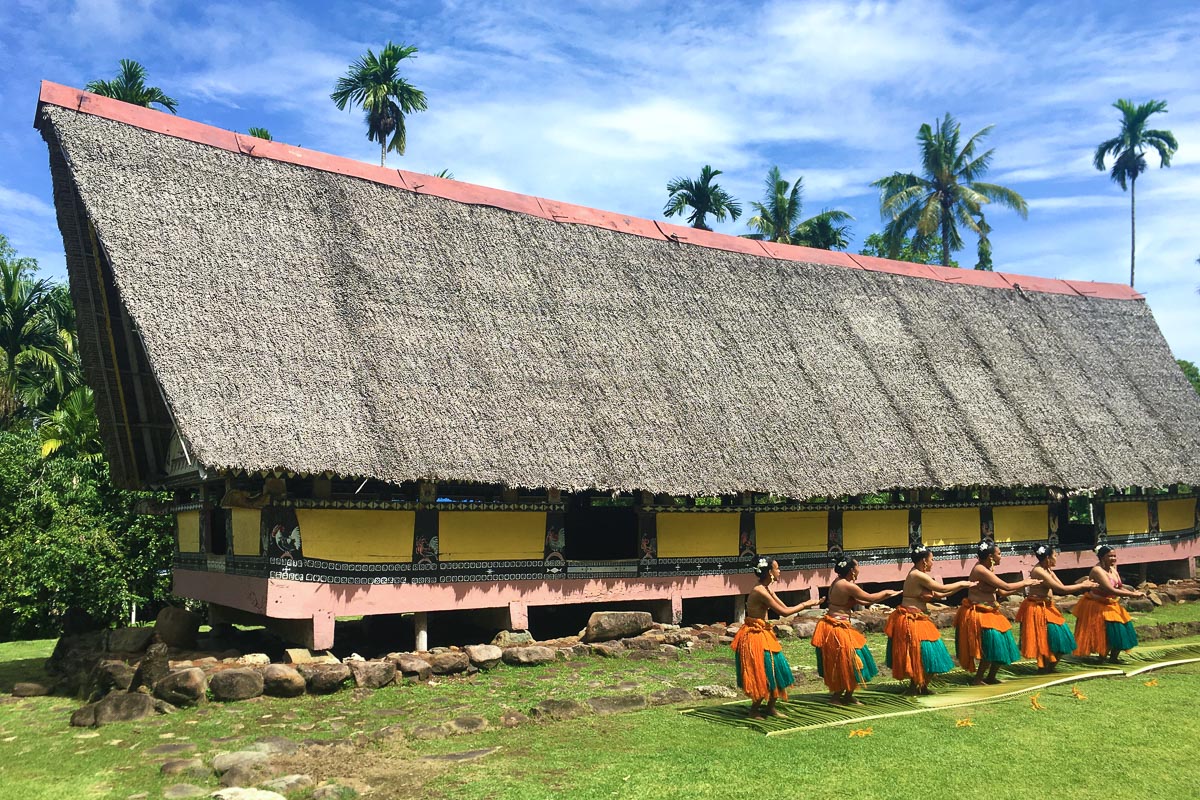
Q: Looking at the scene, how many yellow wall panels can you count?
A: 11